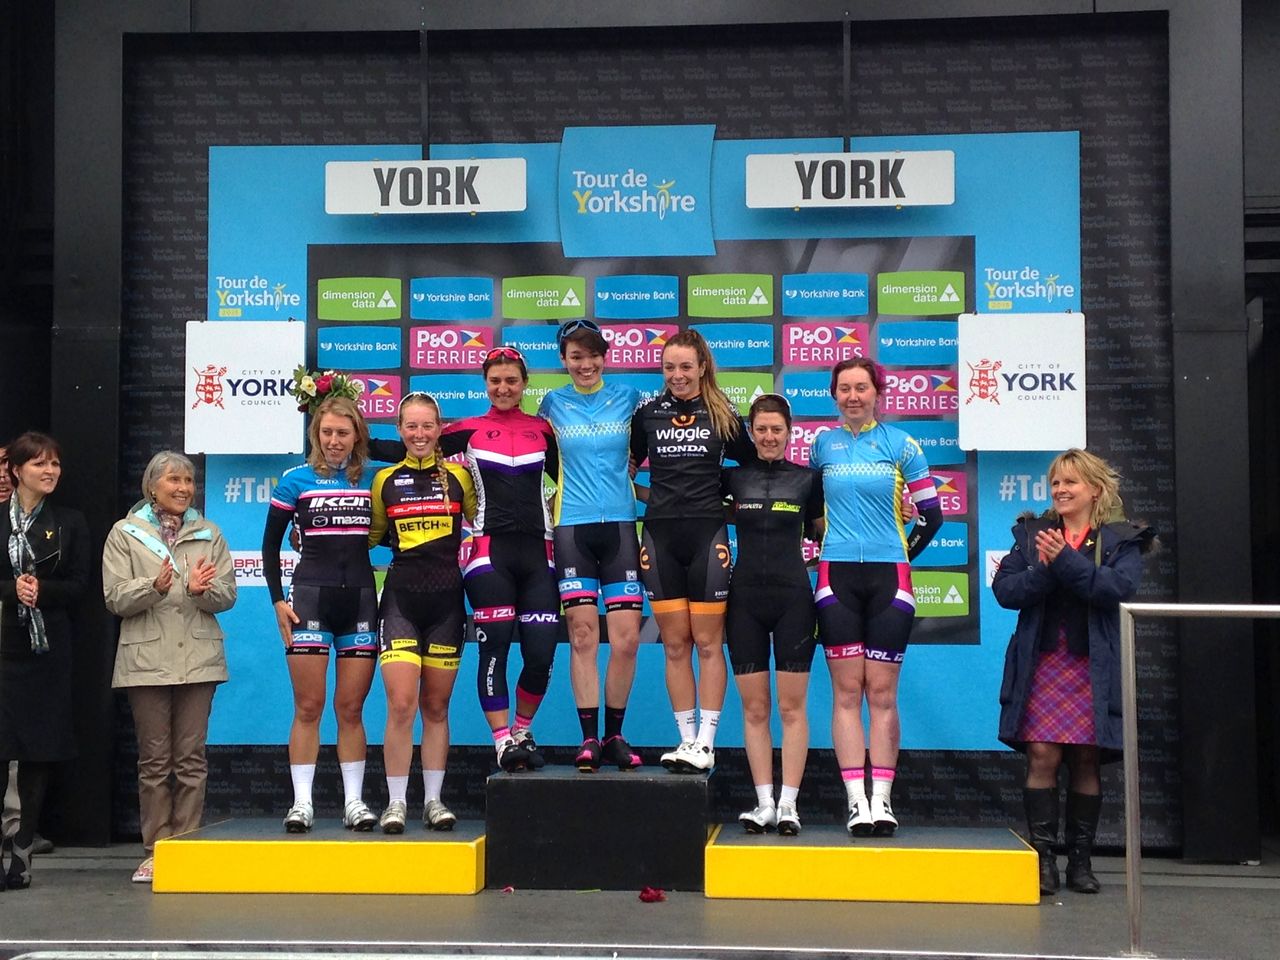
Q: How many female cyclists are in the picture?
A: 7